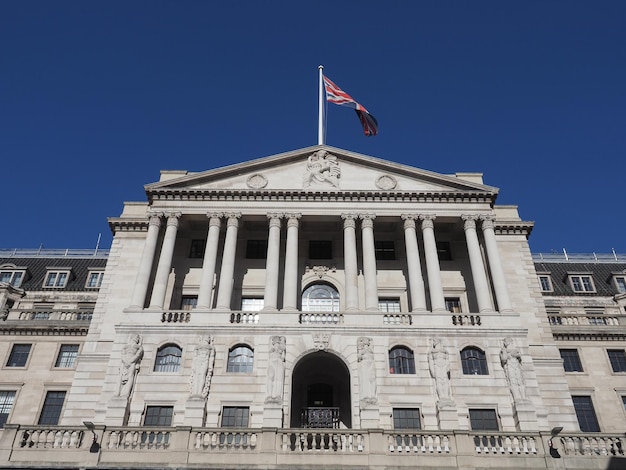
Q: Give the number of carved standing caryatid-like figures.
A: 6